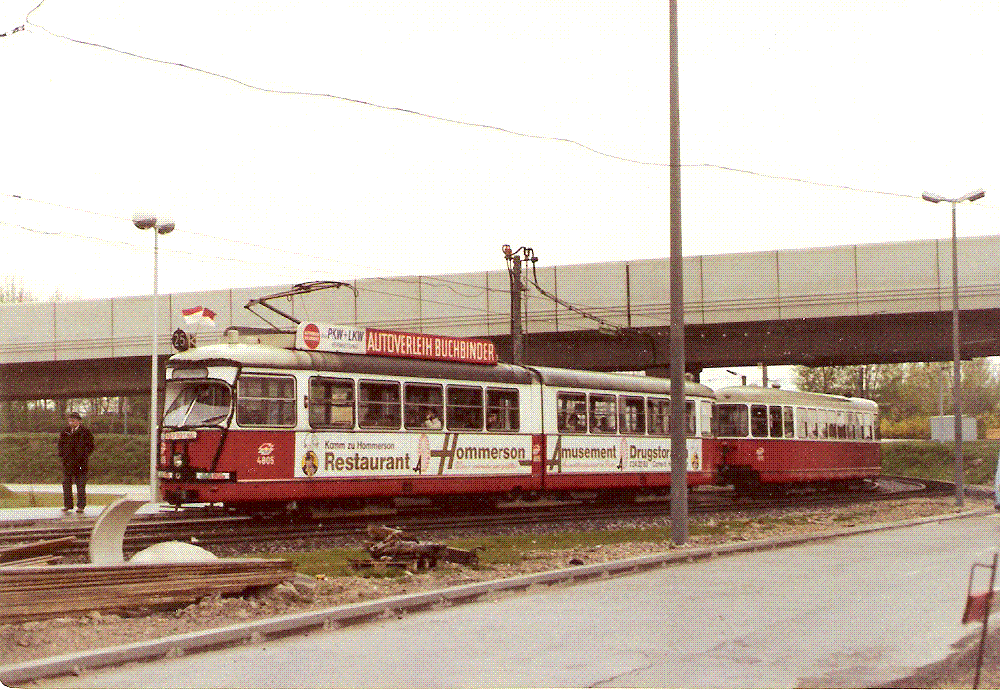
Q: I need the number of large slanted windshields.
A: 1